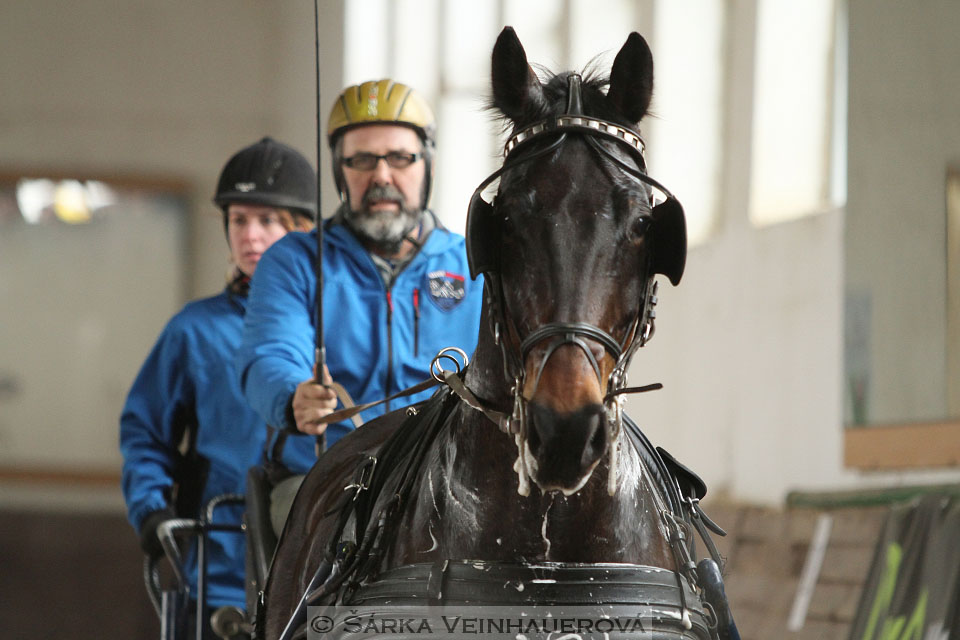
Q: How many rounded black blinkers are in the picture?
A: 2